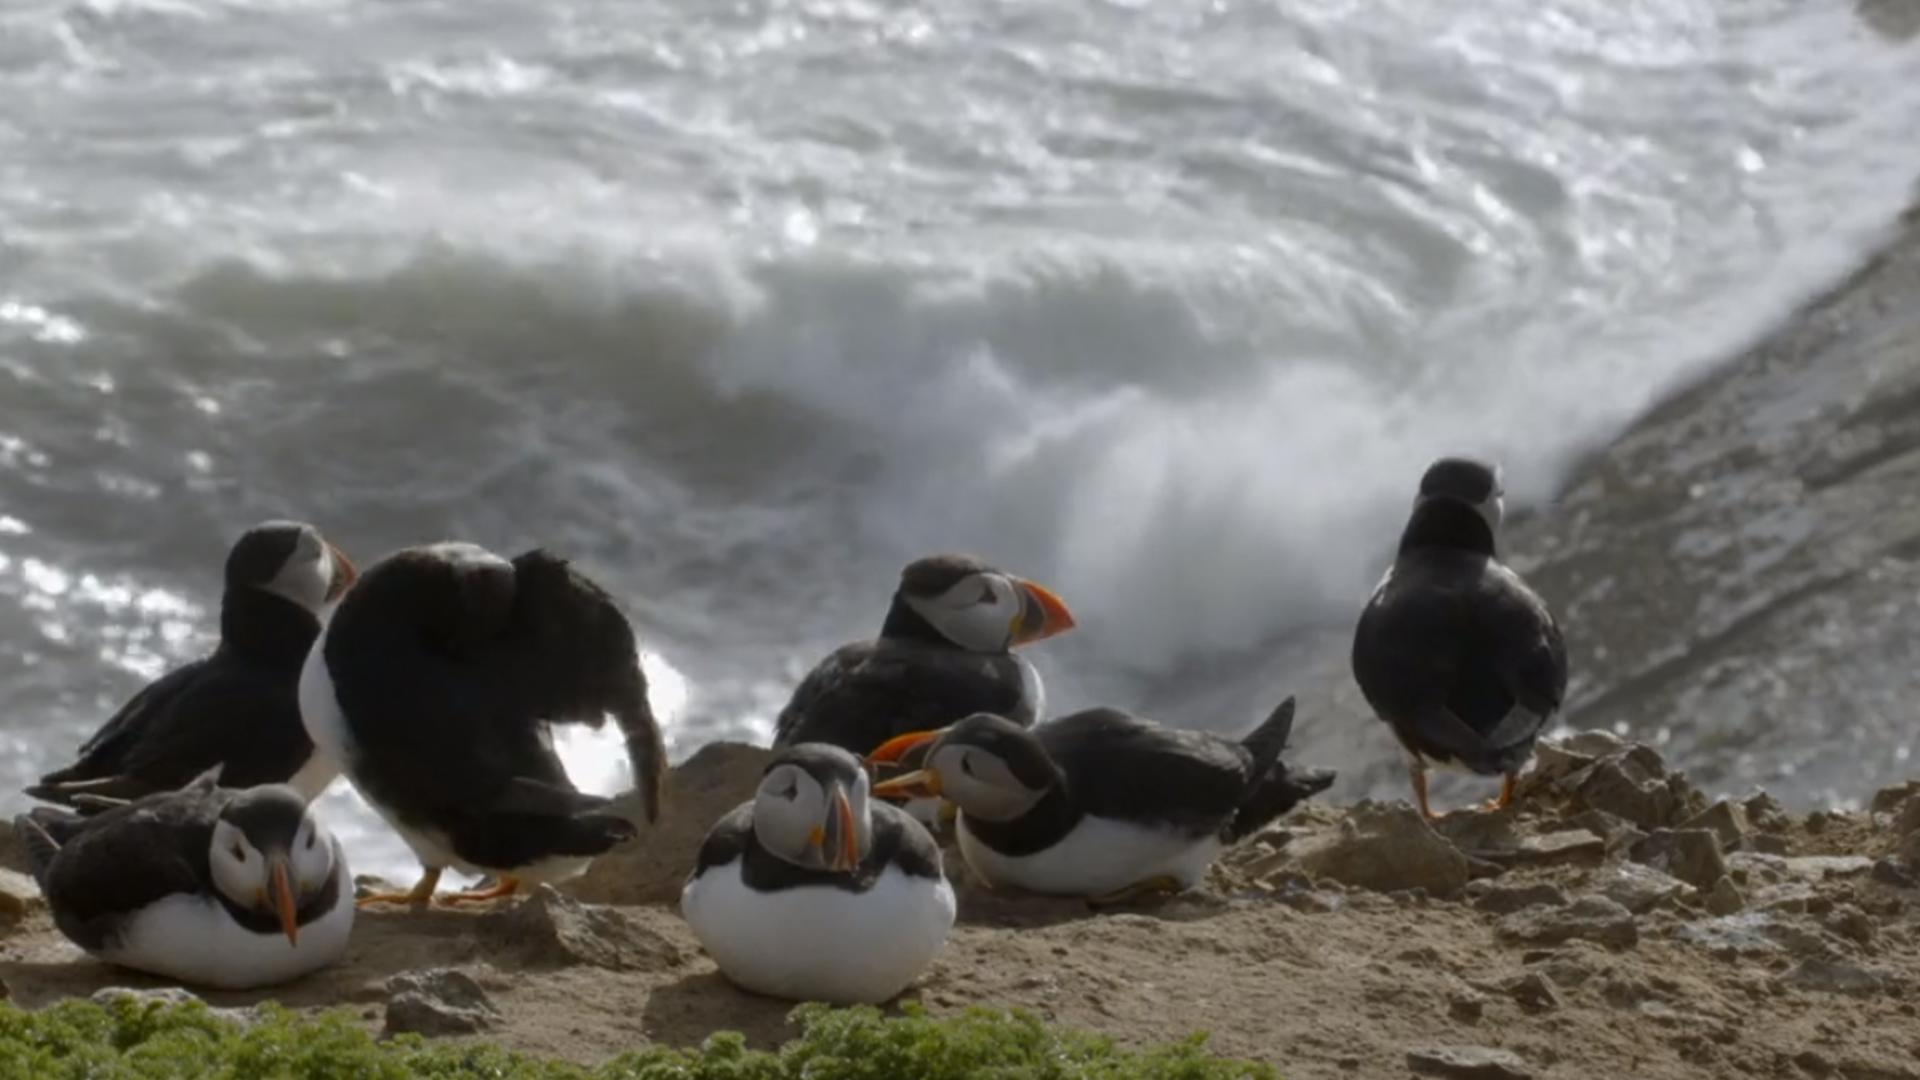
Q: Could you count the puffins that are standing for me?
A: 3